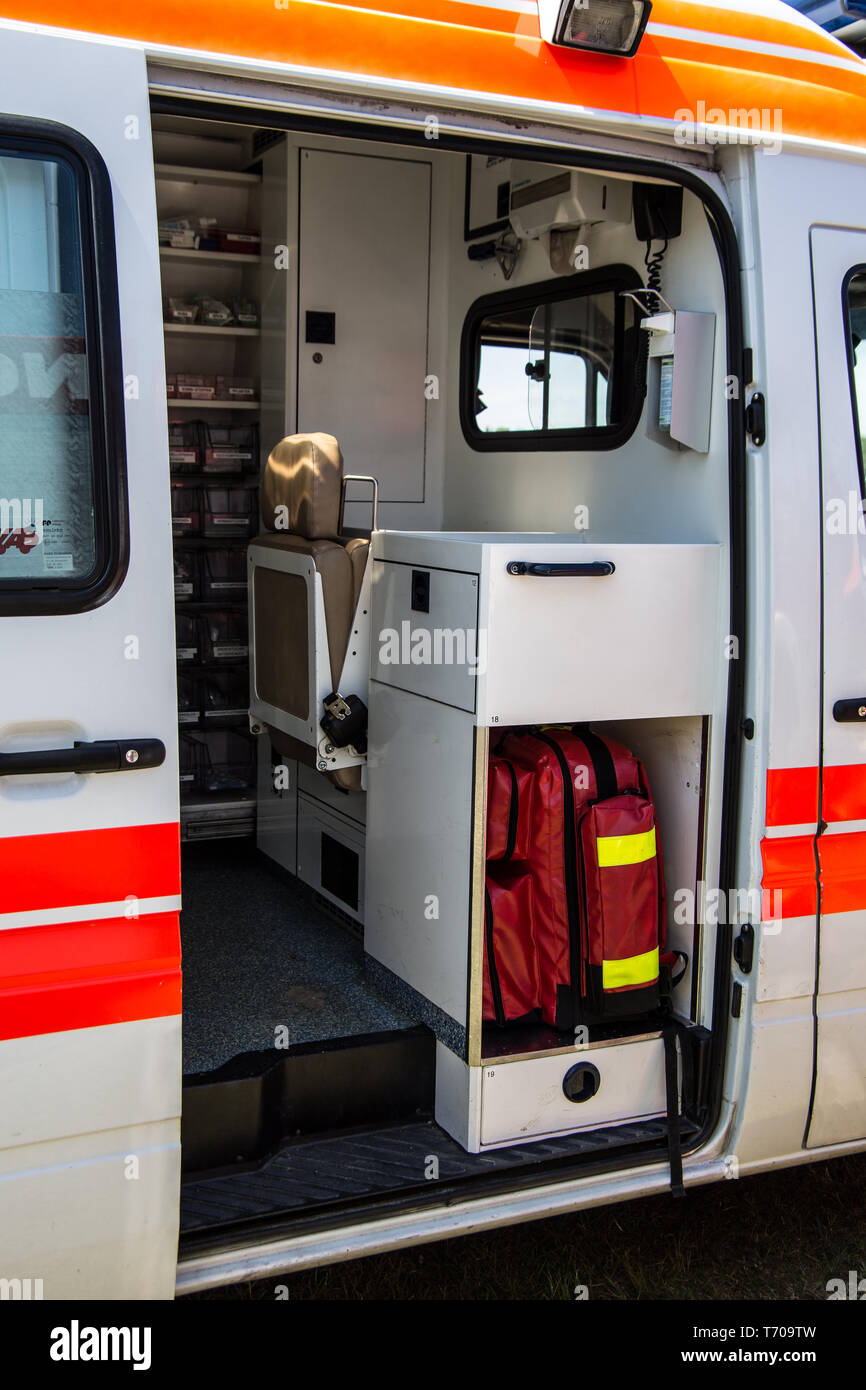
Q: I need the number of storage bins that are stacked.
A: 12